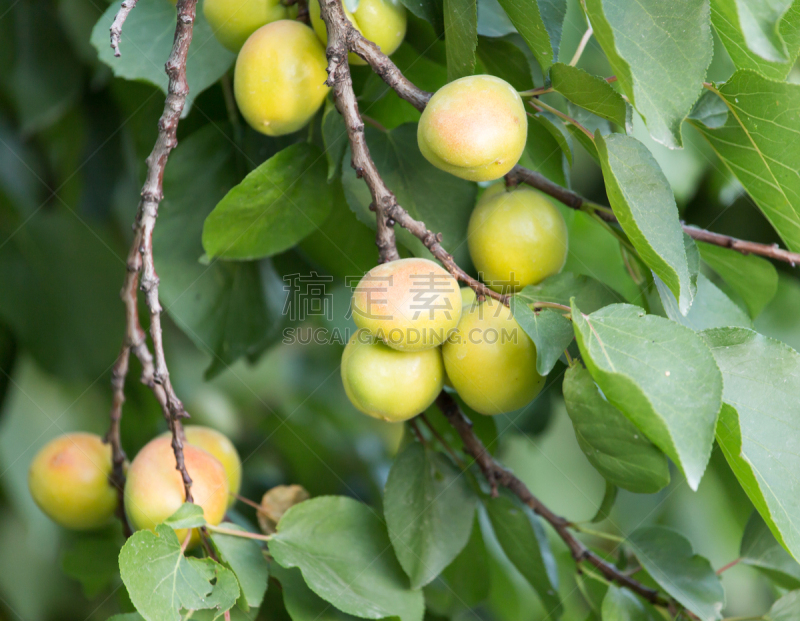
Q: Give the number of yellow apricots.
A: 11